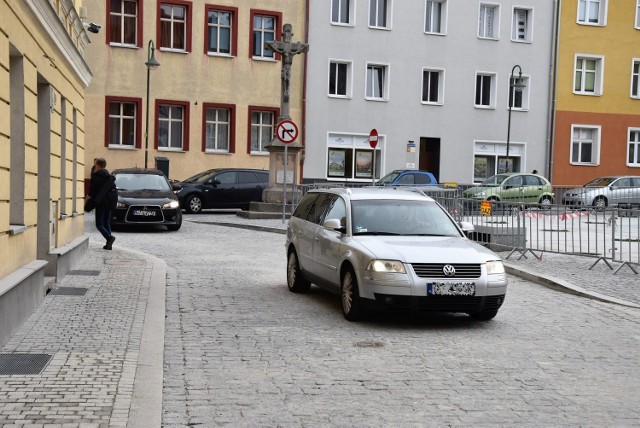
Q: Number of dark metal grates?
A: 3